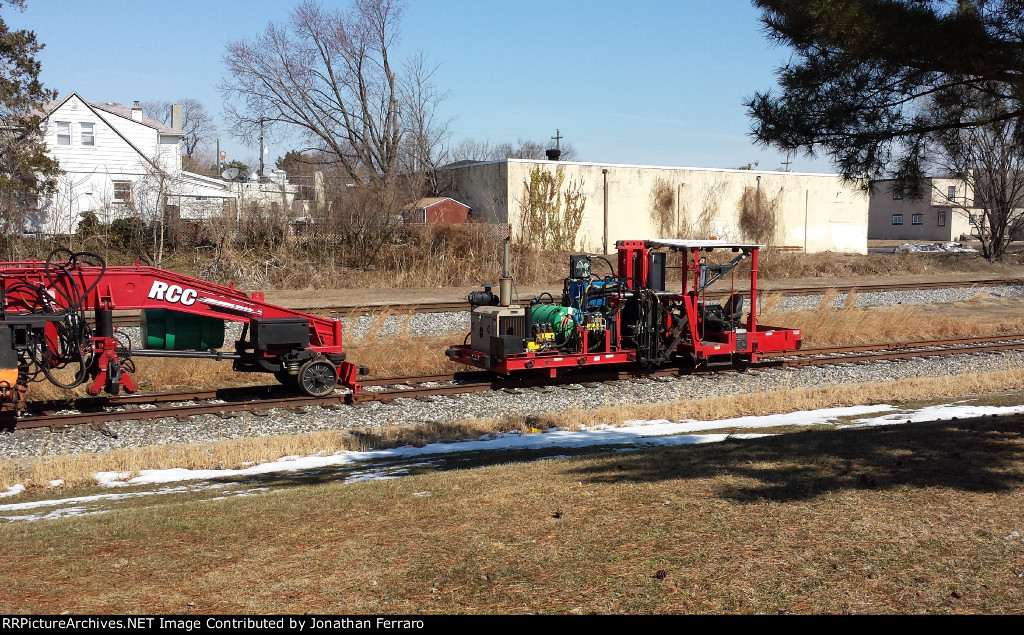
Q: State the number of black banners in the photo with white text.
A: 1